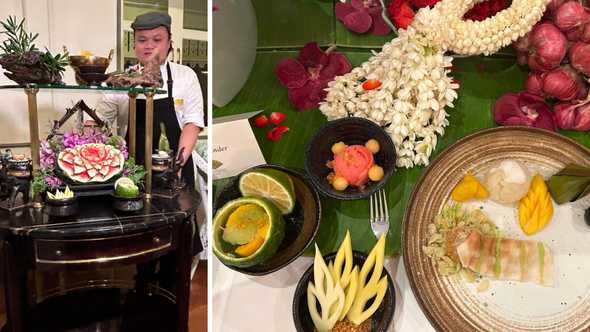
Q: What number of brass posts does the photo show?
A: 3